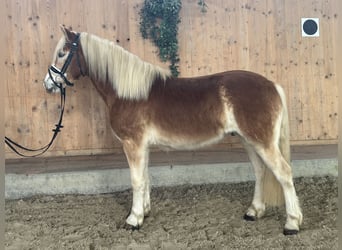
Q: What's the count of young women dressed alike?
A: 0